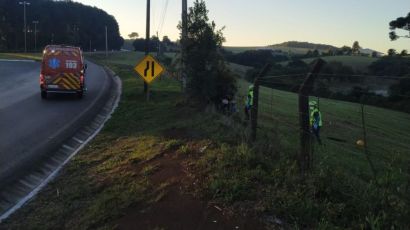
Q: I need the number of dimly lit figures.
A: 2